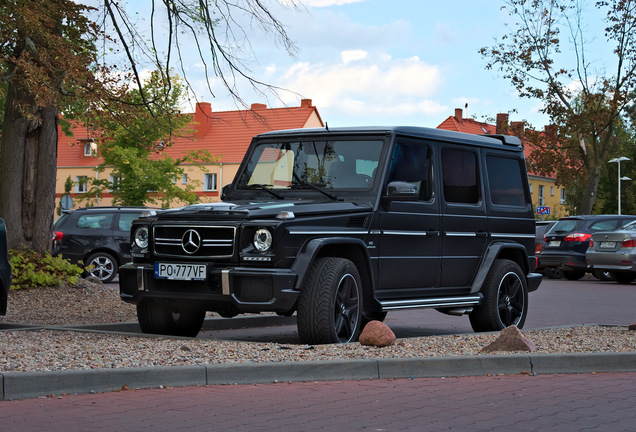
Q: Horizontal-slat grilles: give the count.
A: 1